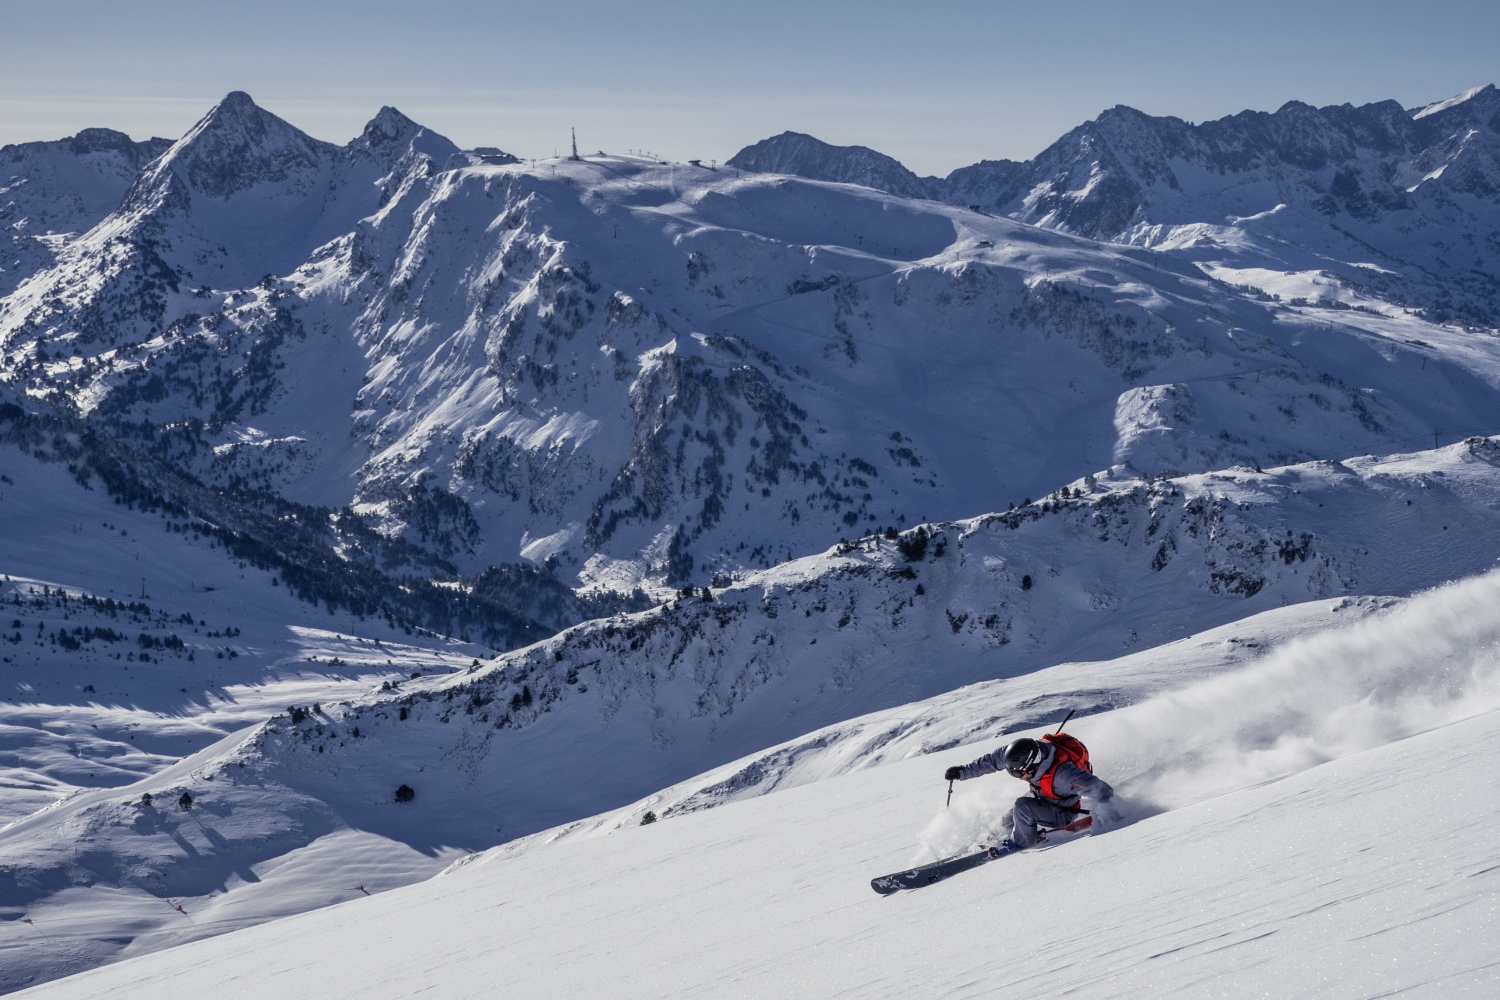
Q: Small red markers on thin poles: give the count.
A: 3